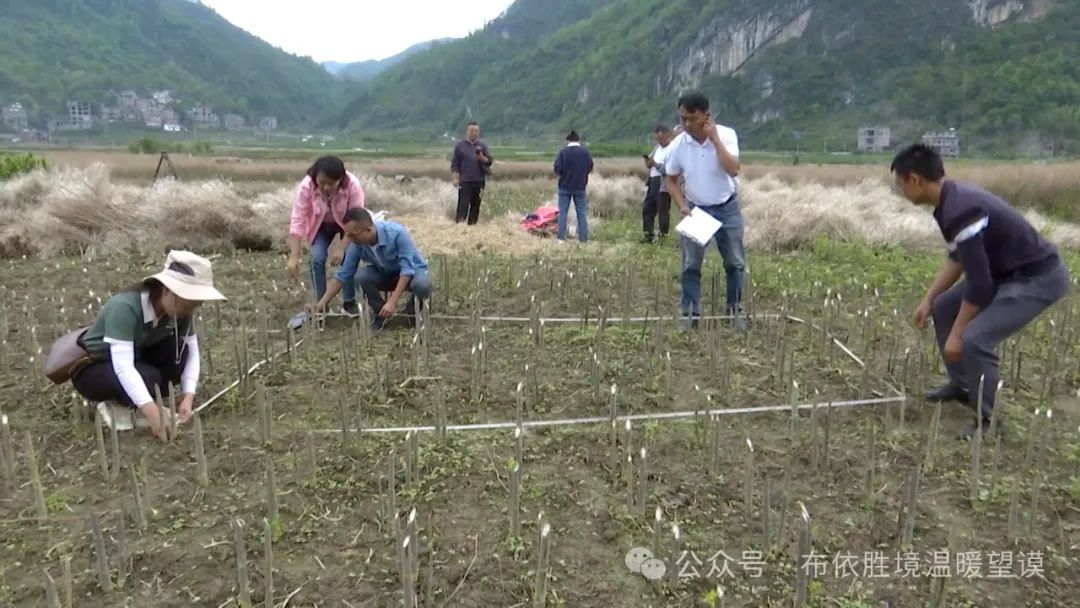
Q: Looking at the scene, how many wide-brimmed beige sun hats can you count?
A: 1